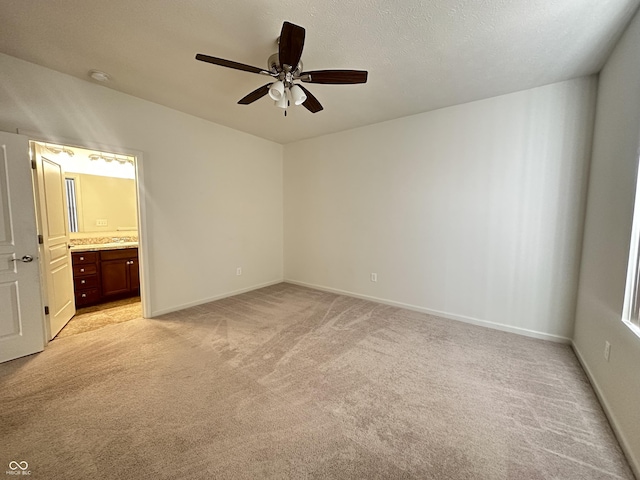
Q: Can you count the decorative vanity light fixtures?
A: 2